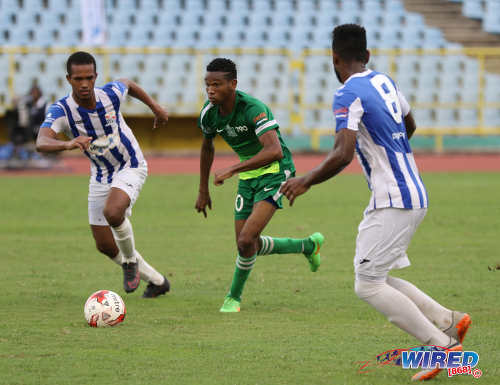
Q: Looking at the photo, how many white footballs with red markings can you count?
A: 1